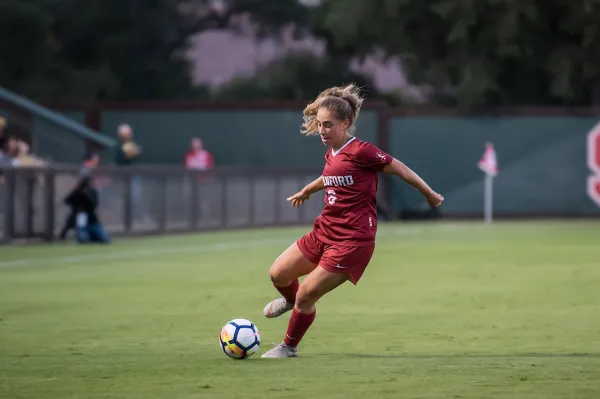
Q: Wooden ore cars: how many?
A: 0